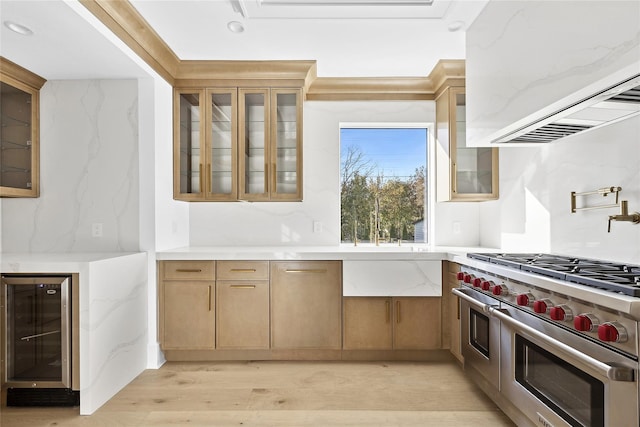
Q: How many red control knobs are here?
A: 10